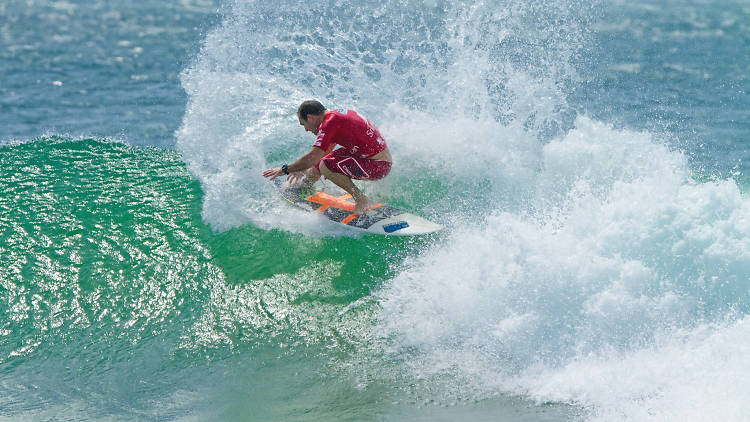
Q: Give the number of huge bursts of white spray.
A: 2